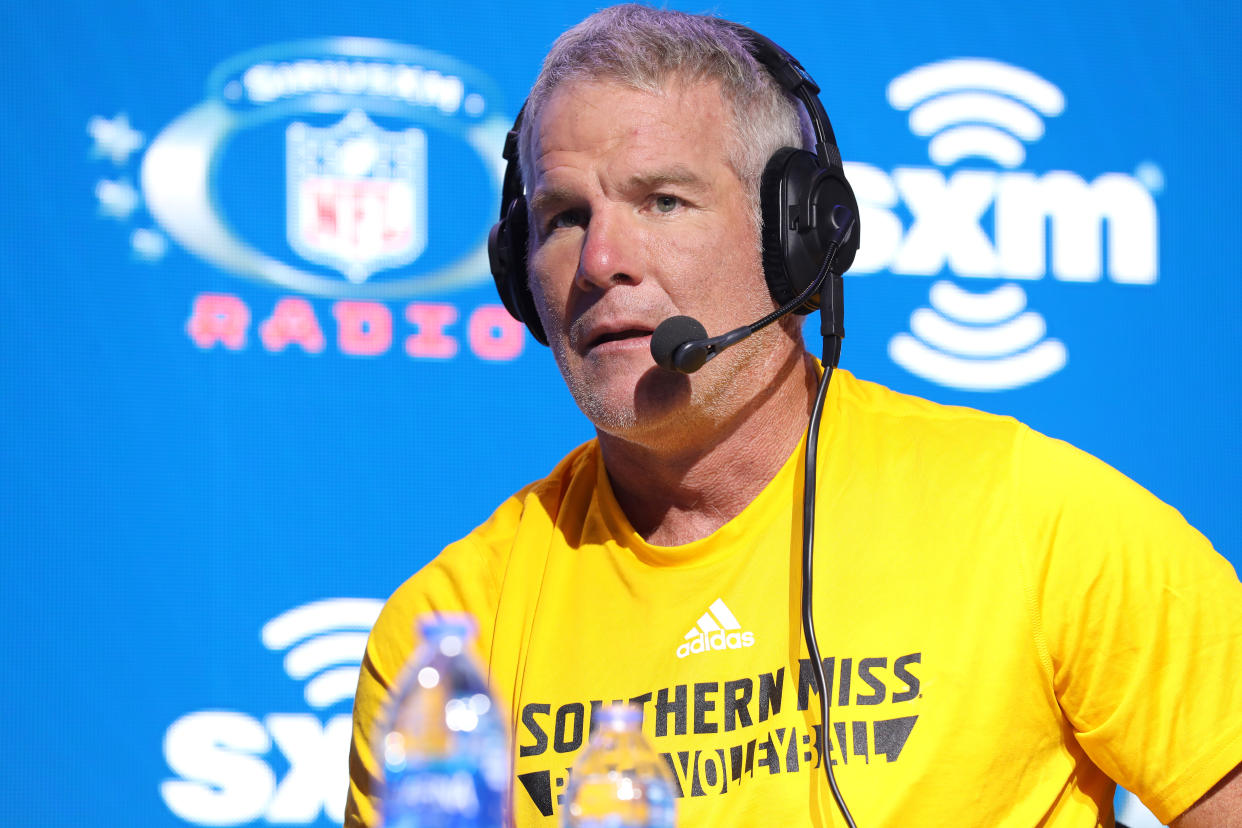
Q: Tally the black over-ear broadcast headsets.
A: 1